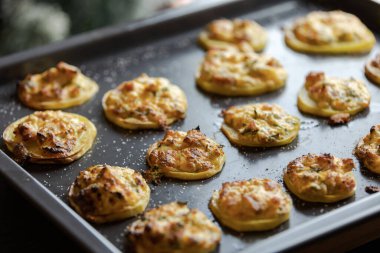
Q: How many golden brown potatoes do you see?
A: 15